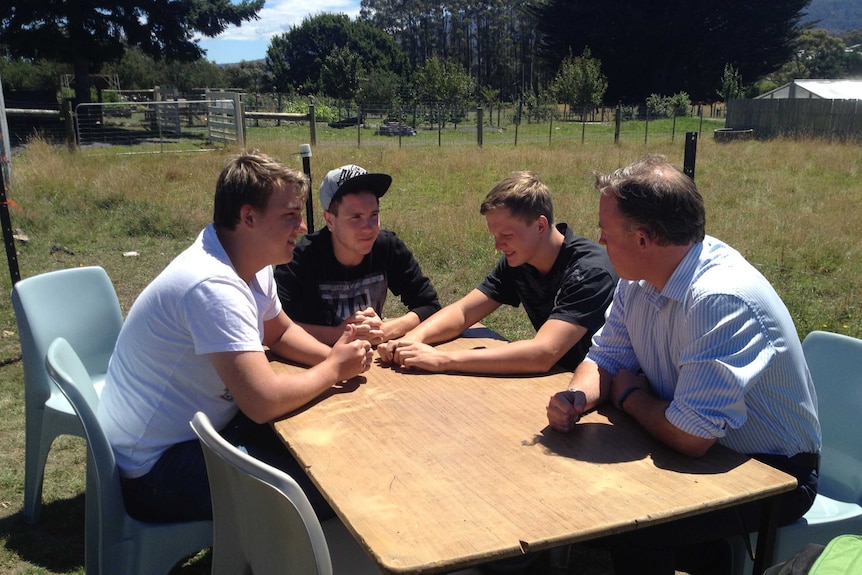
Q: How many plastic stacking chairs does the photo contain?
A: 4